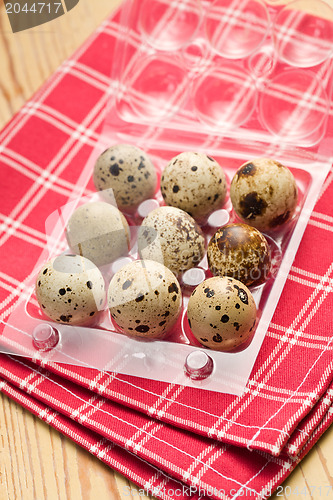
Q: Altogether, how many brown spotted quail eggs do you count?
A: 9